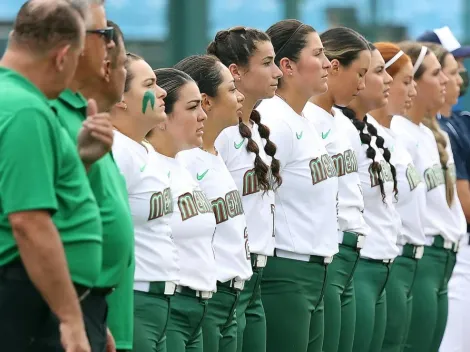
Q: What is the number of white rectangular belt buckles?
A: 9